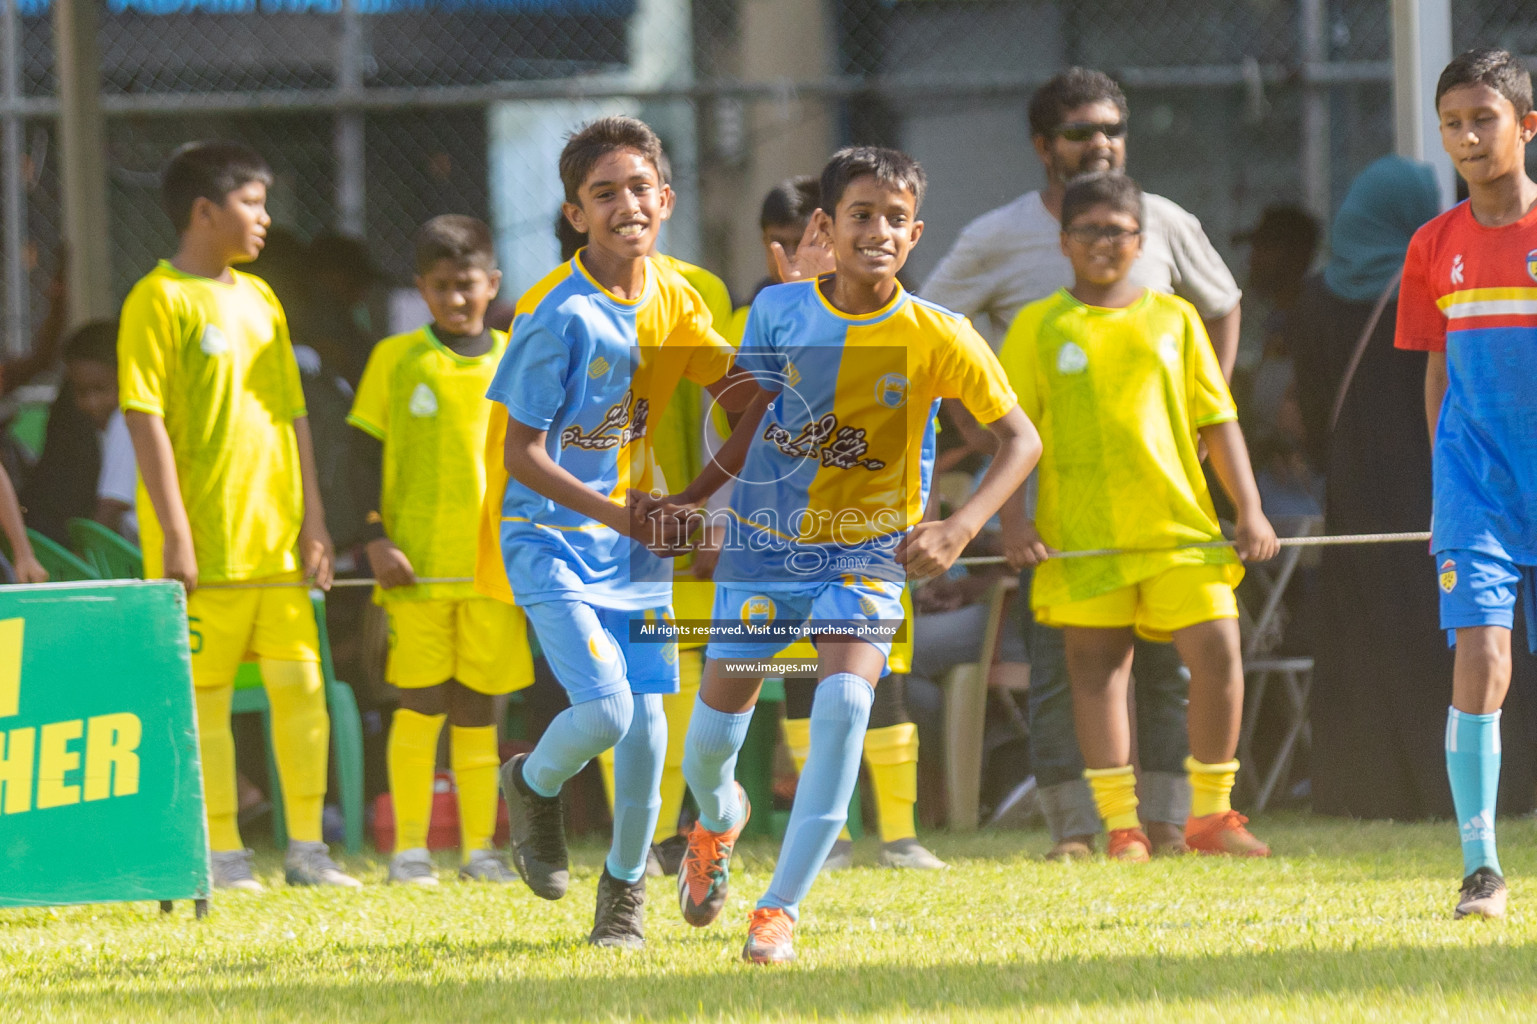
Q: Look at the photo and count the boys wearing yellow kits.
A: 5